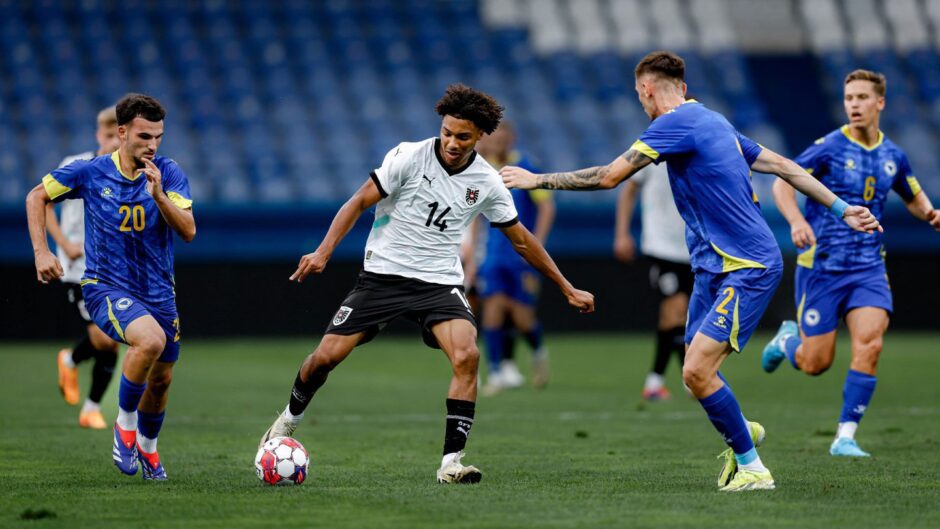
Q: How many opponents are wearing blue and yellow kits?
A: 4